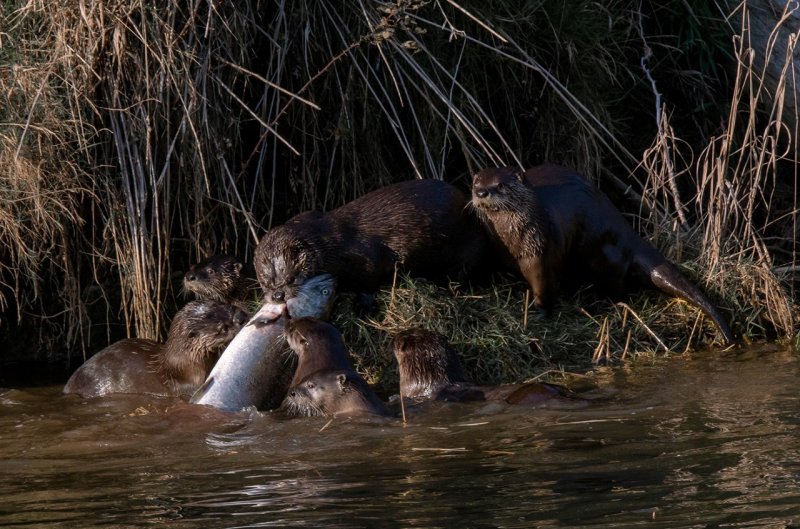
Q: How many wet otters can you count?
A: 7